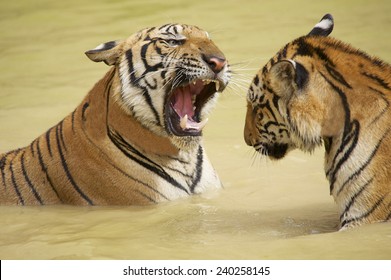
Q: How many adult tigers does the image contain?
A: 2